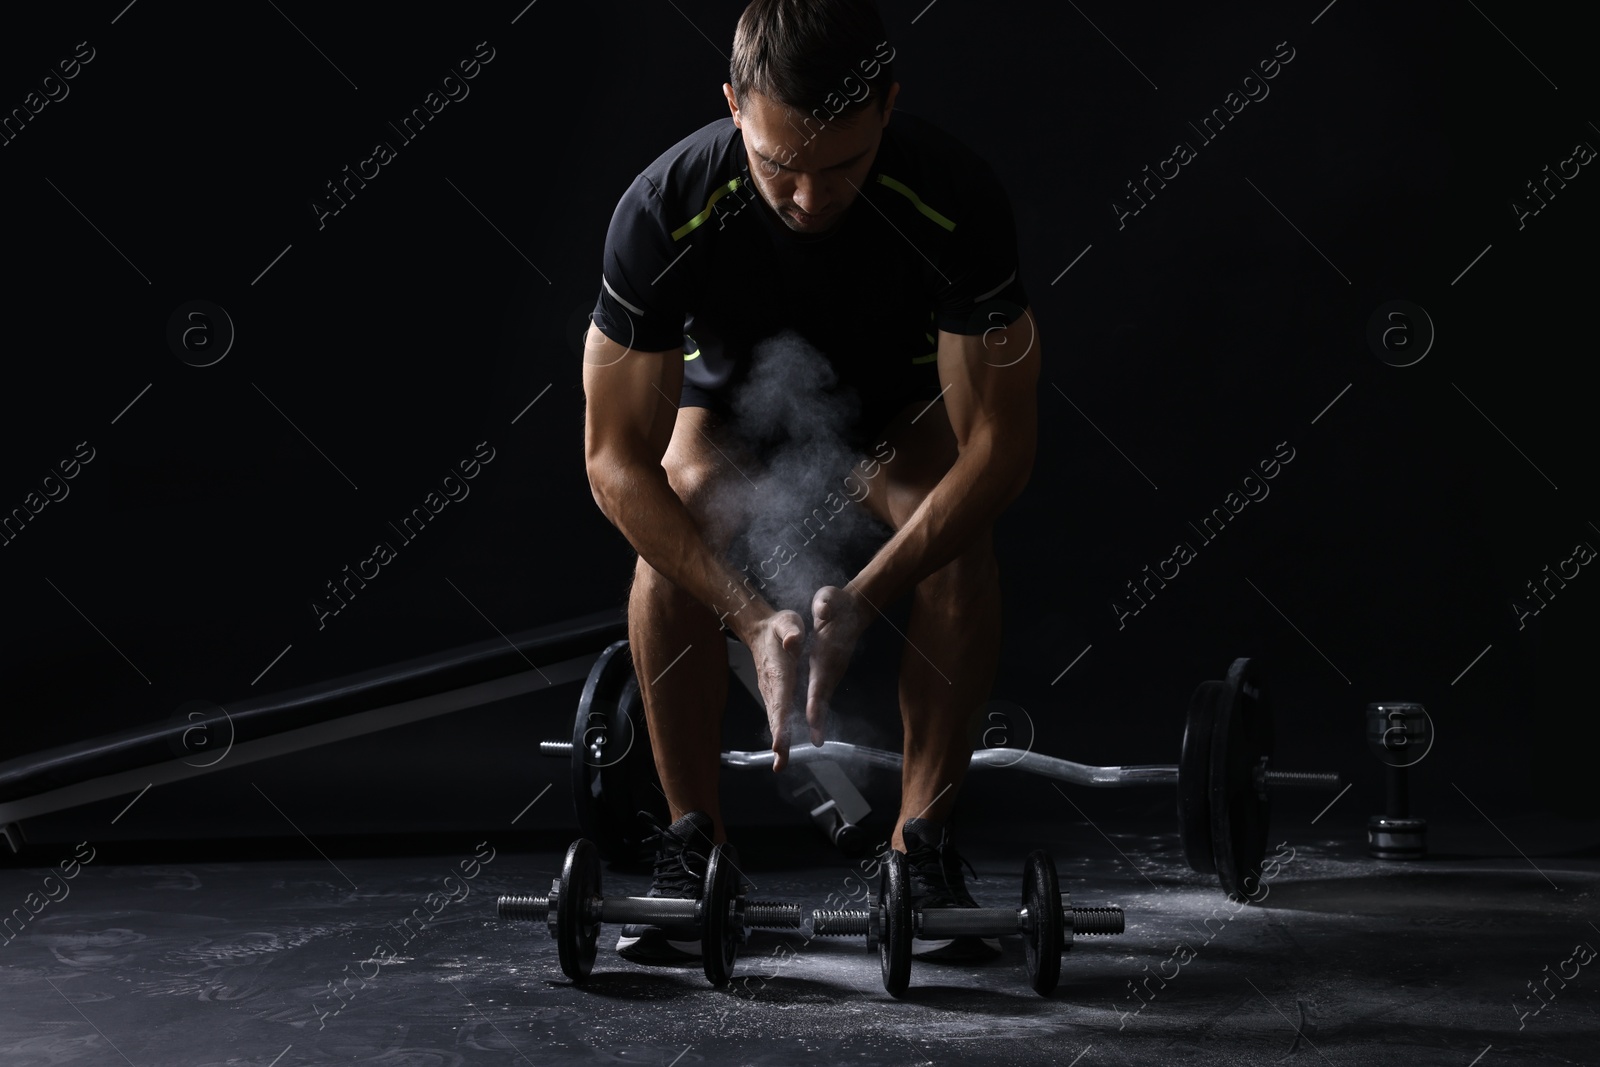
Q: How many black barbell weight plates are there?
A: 4